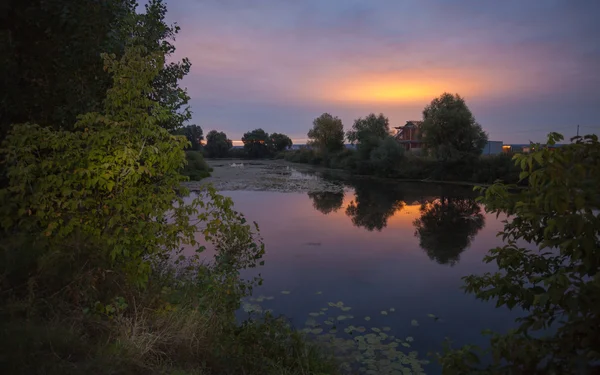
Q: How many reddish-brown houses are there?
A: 1